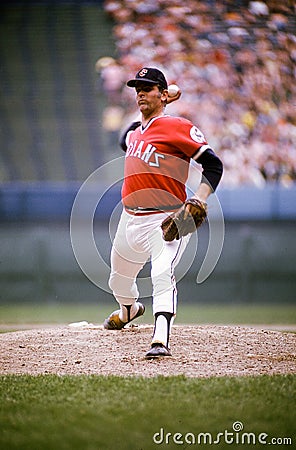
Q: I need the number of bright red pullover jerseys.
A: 1